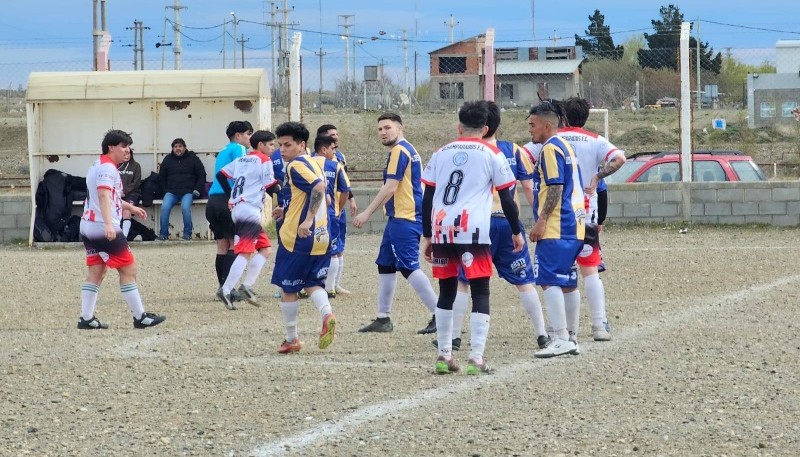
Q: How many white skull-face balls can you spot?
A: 0